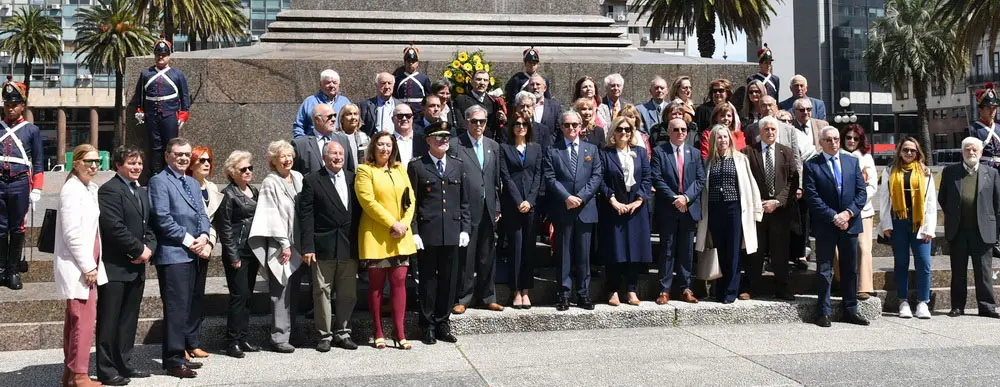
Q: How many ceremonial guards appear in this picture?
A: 6